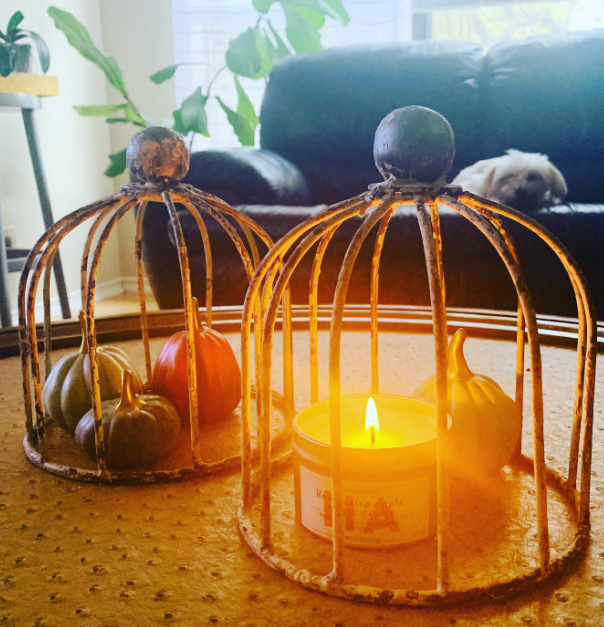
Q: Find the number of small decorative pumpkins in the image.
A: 4